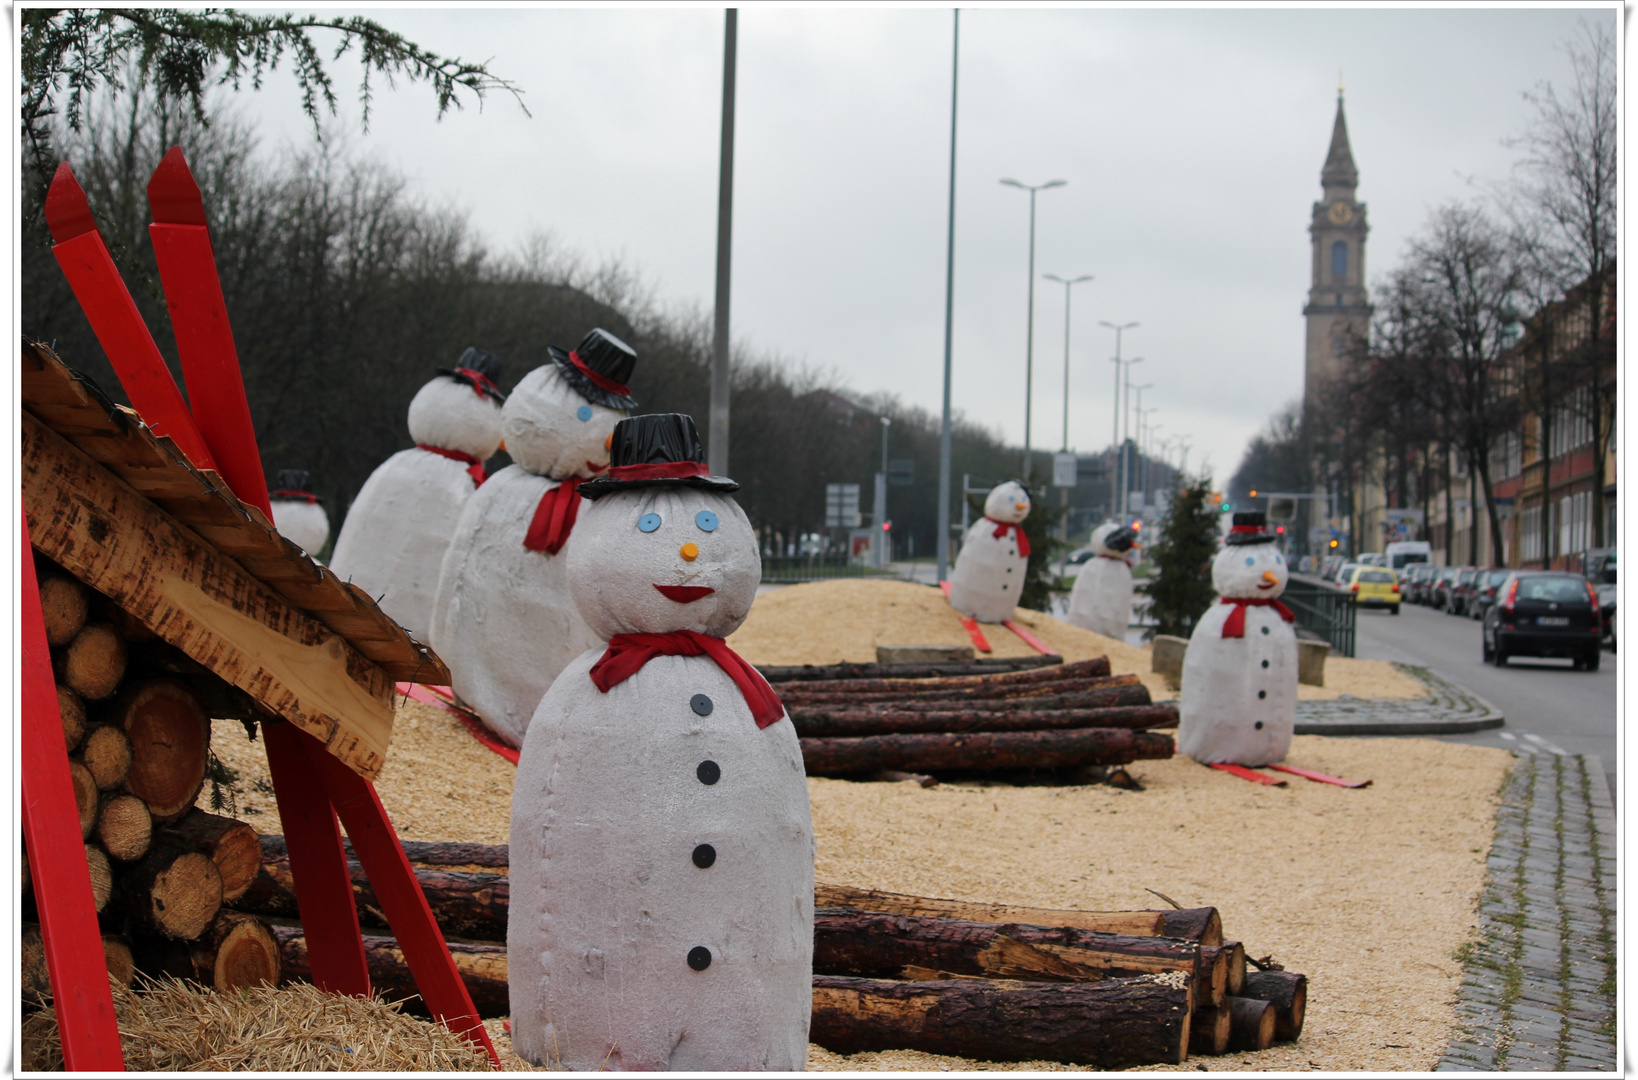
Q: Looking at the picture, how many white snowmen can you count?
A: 7